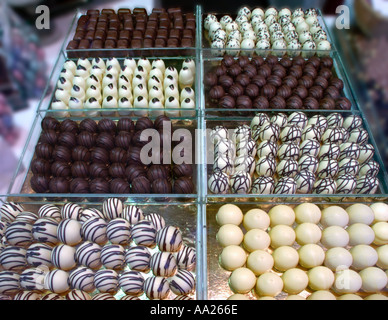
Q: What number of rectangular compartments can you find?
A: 8